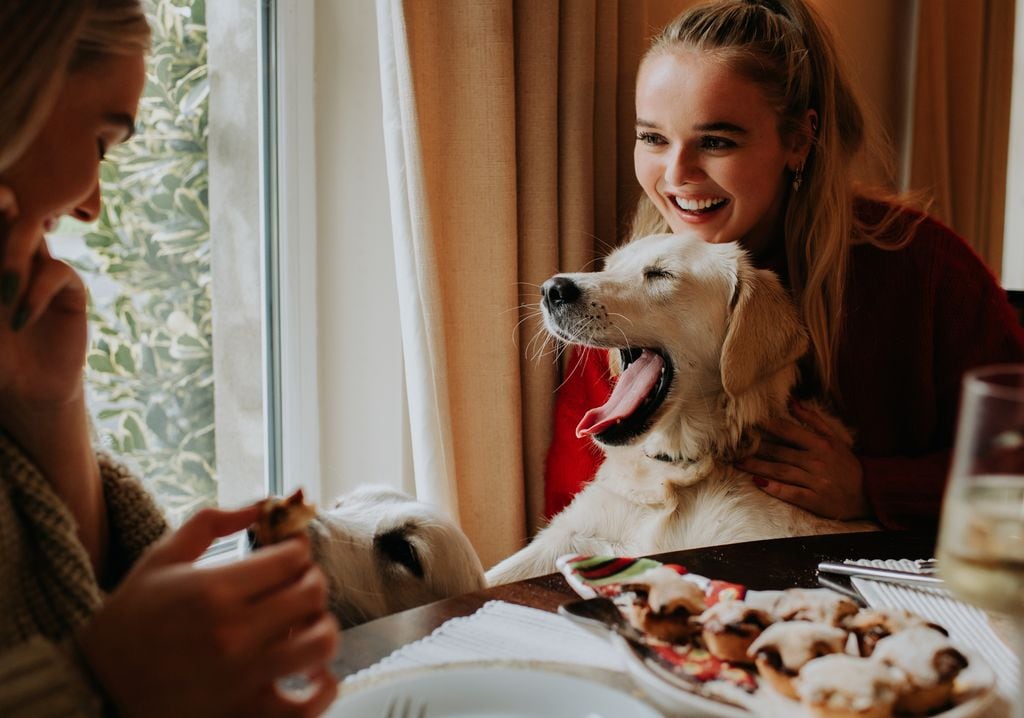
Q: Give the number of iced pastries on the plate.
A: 7